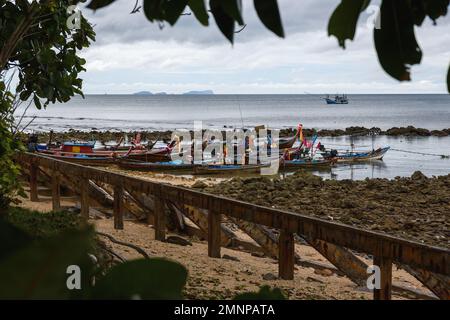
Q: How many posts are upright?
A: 8